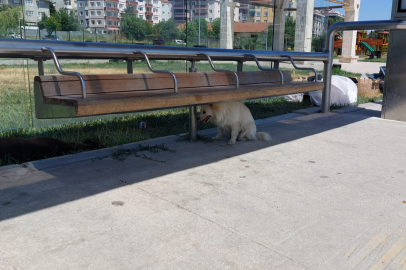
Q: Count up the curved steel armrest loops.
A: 5